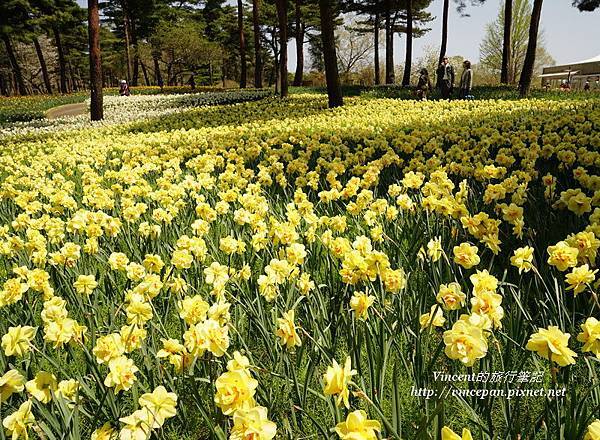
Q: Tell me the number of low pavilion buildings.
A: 1